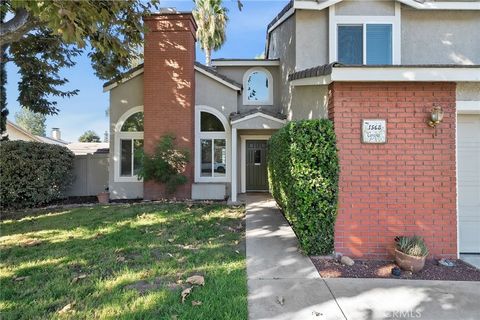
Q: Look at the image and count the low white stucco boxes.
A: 1